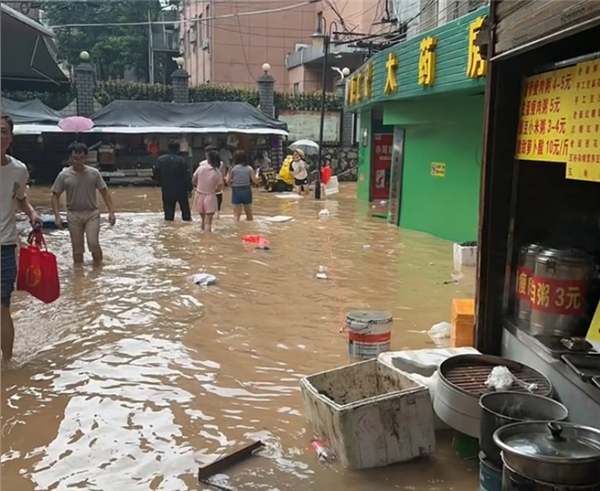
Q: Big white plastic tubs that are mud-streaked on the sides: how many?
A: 1